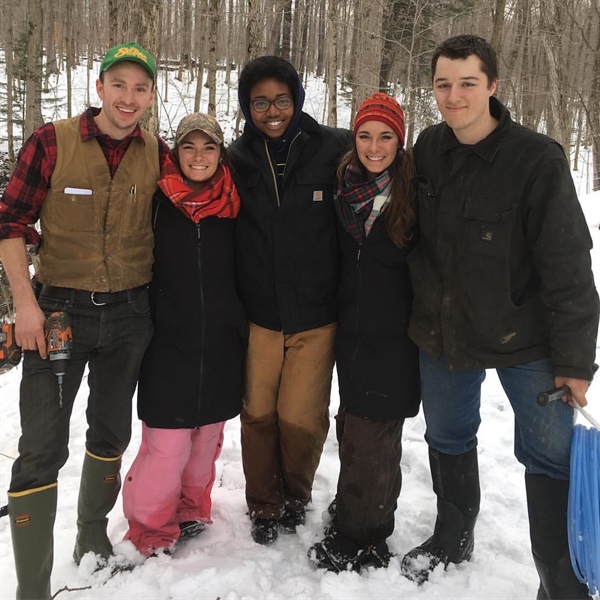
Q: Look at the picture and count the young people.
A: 5